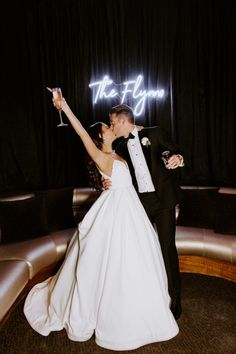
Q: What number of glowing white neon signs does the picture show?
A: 1